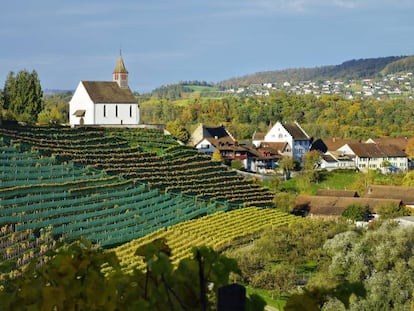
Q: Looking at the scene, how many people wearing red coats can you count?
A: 0